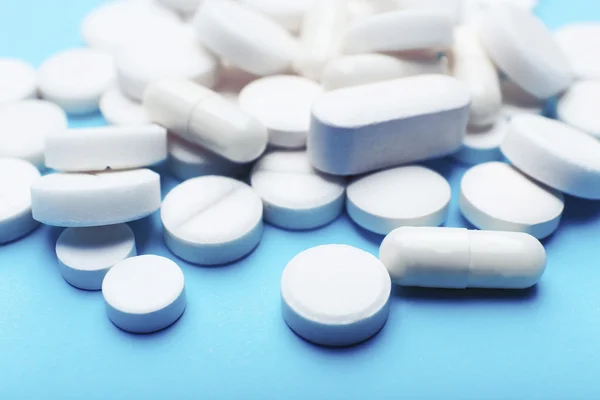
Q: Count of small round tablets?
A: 2